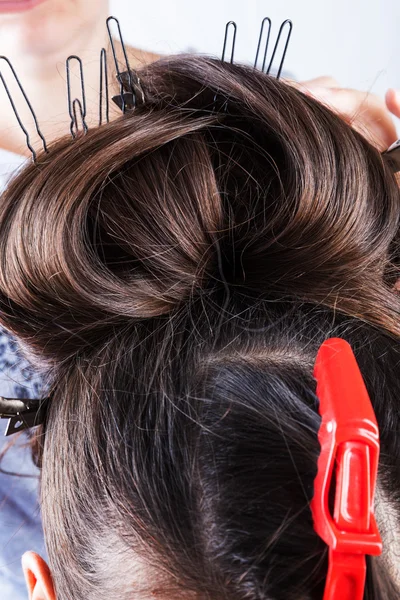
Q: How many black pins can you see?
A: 8